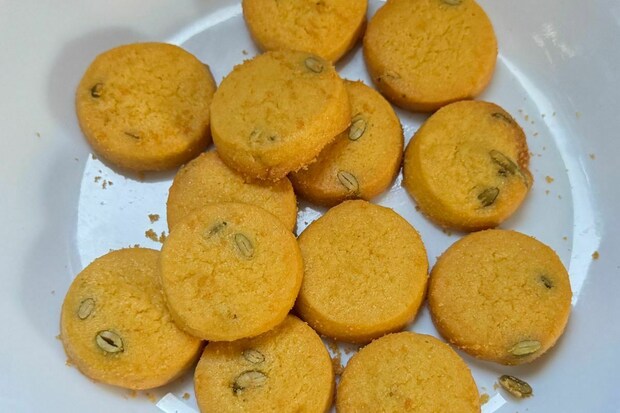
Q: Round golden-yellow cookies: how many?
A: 13